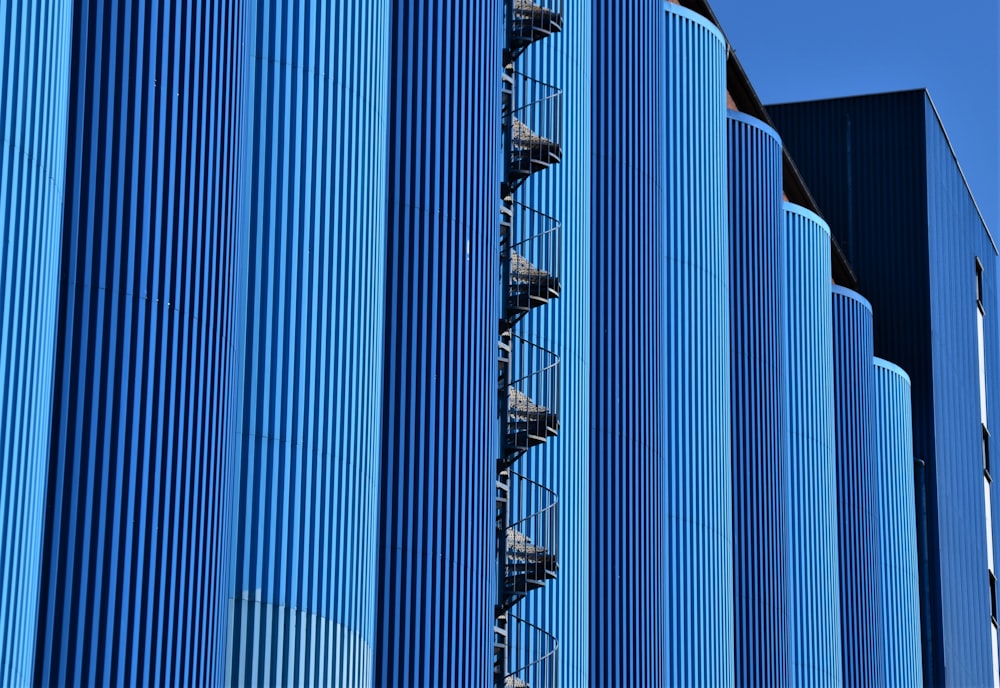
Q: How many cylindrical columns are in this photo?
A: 11